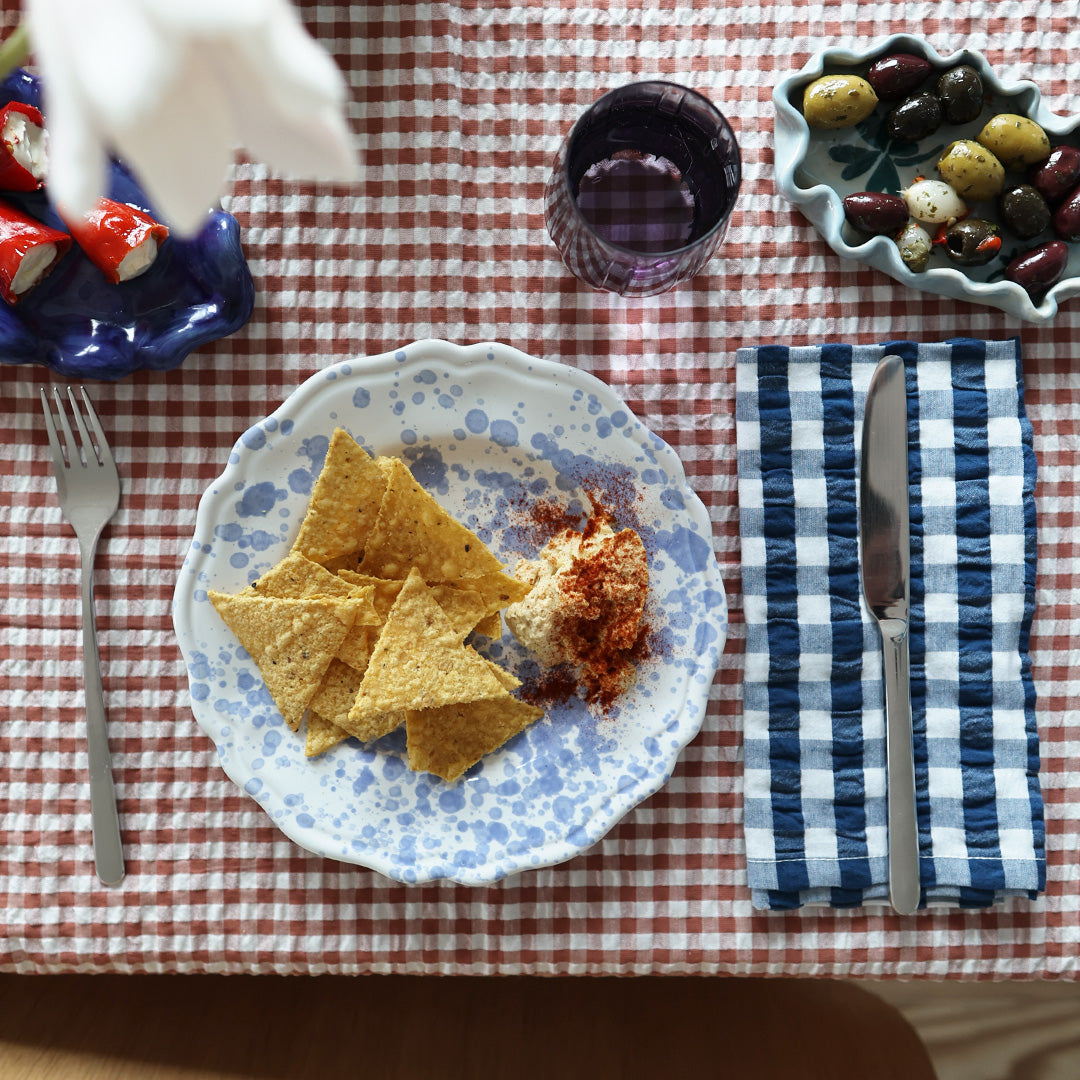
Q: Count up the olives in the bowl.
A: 12